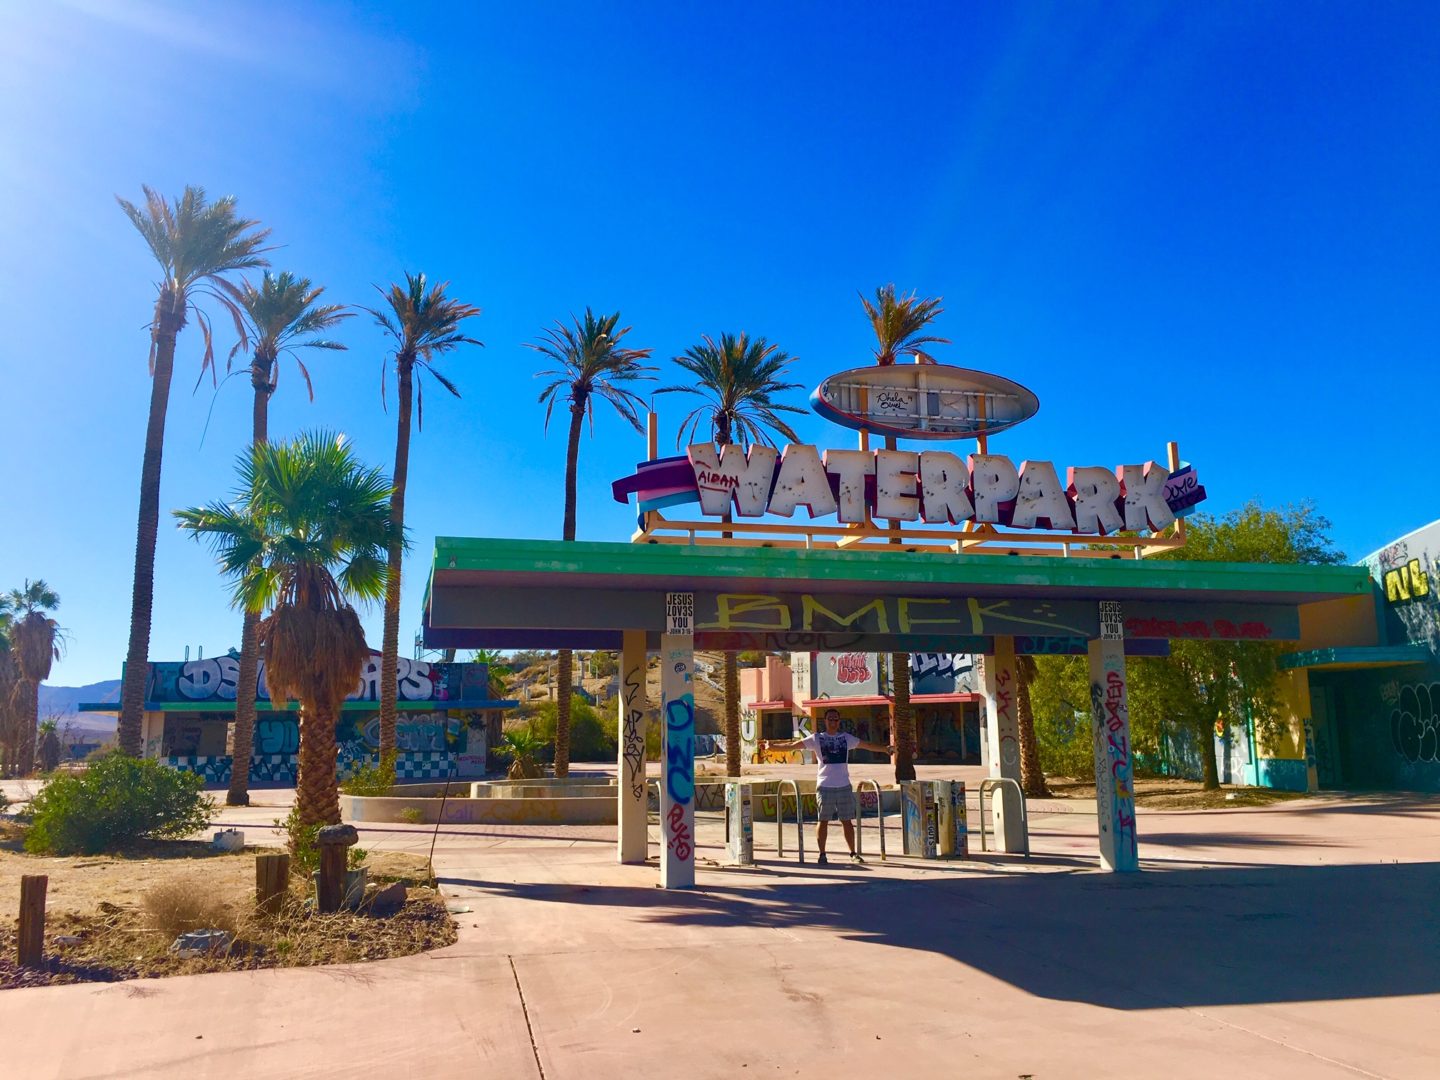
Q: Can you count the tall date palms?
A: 6